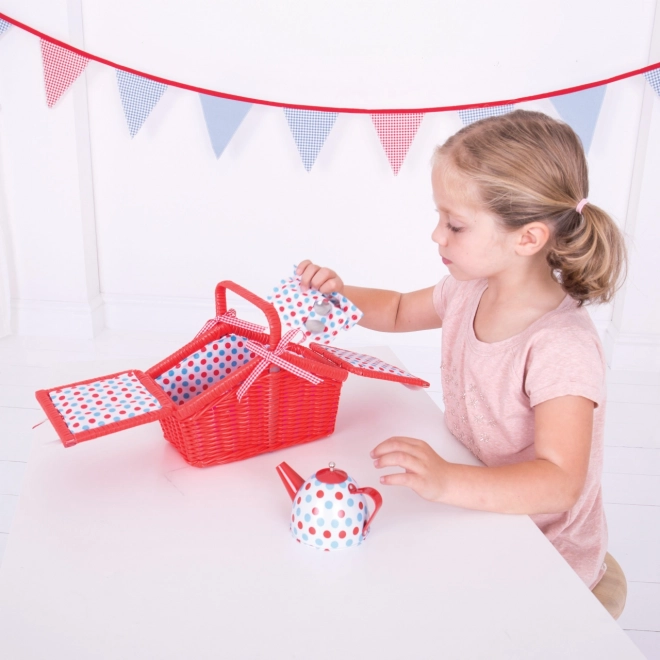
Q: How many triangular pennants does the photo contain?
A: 9